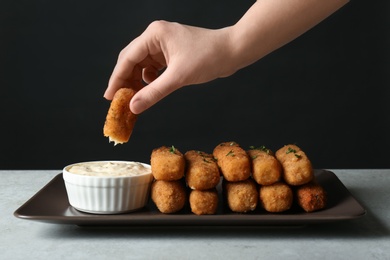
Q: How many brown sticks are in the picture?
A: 11